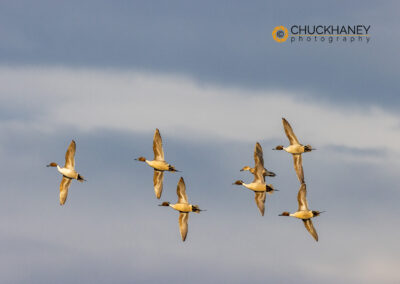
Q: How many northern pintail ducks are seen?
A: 7